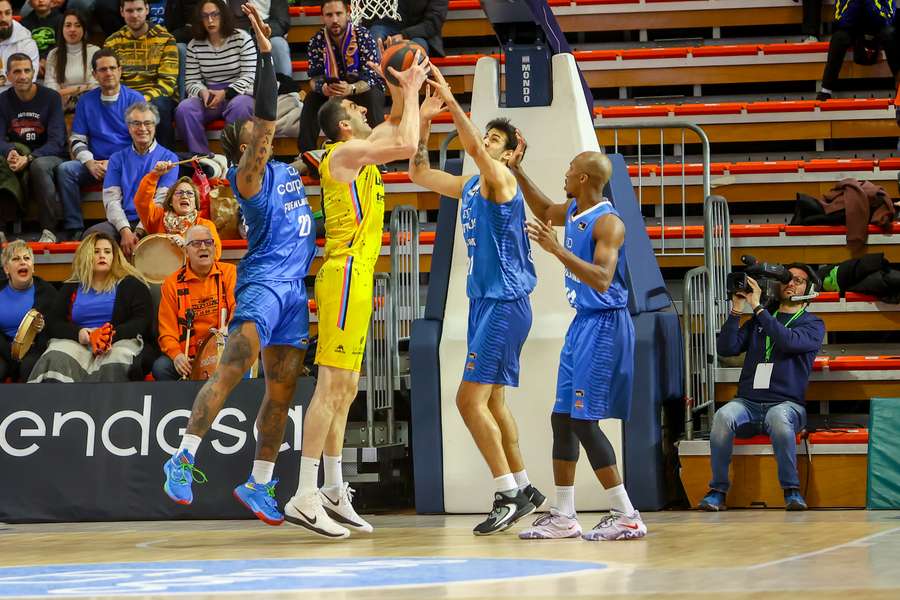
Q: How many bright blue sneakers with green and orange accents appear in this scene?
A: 2